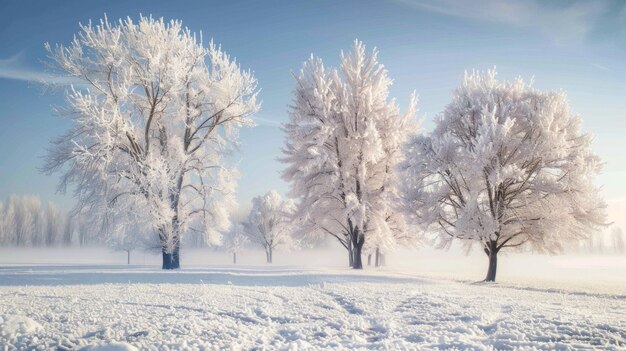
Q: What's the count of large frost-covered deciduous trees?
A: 3